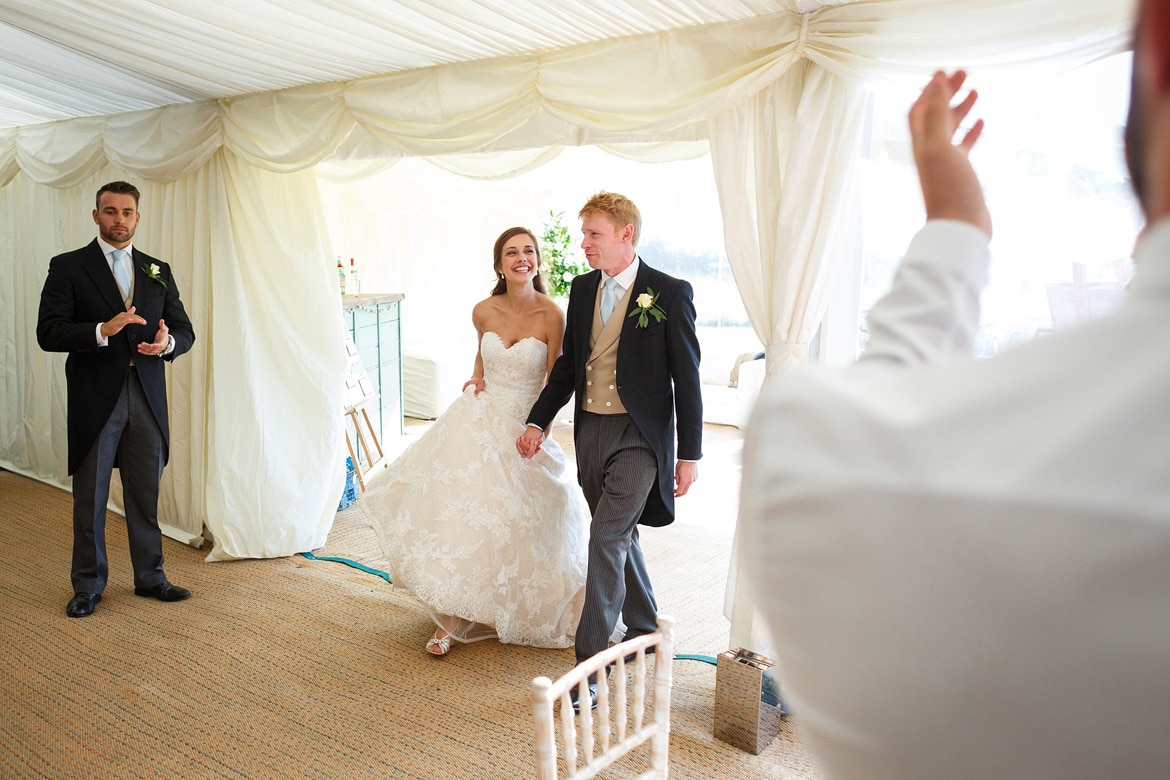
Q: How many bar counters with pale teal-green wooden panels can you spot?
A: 1